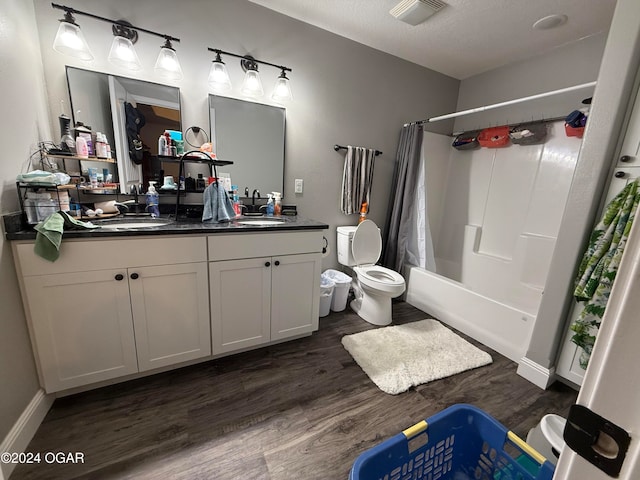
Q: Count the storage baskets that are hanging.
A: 4